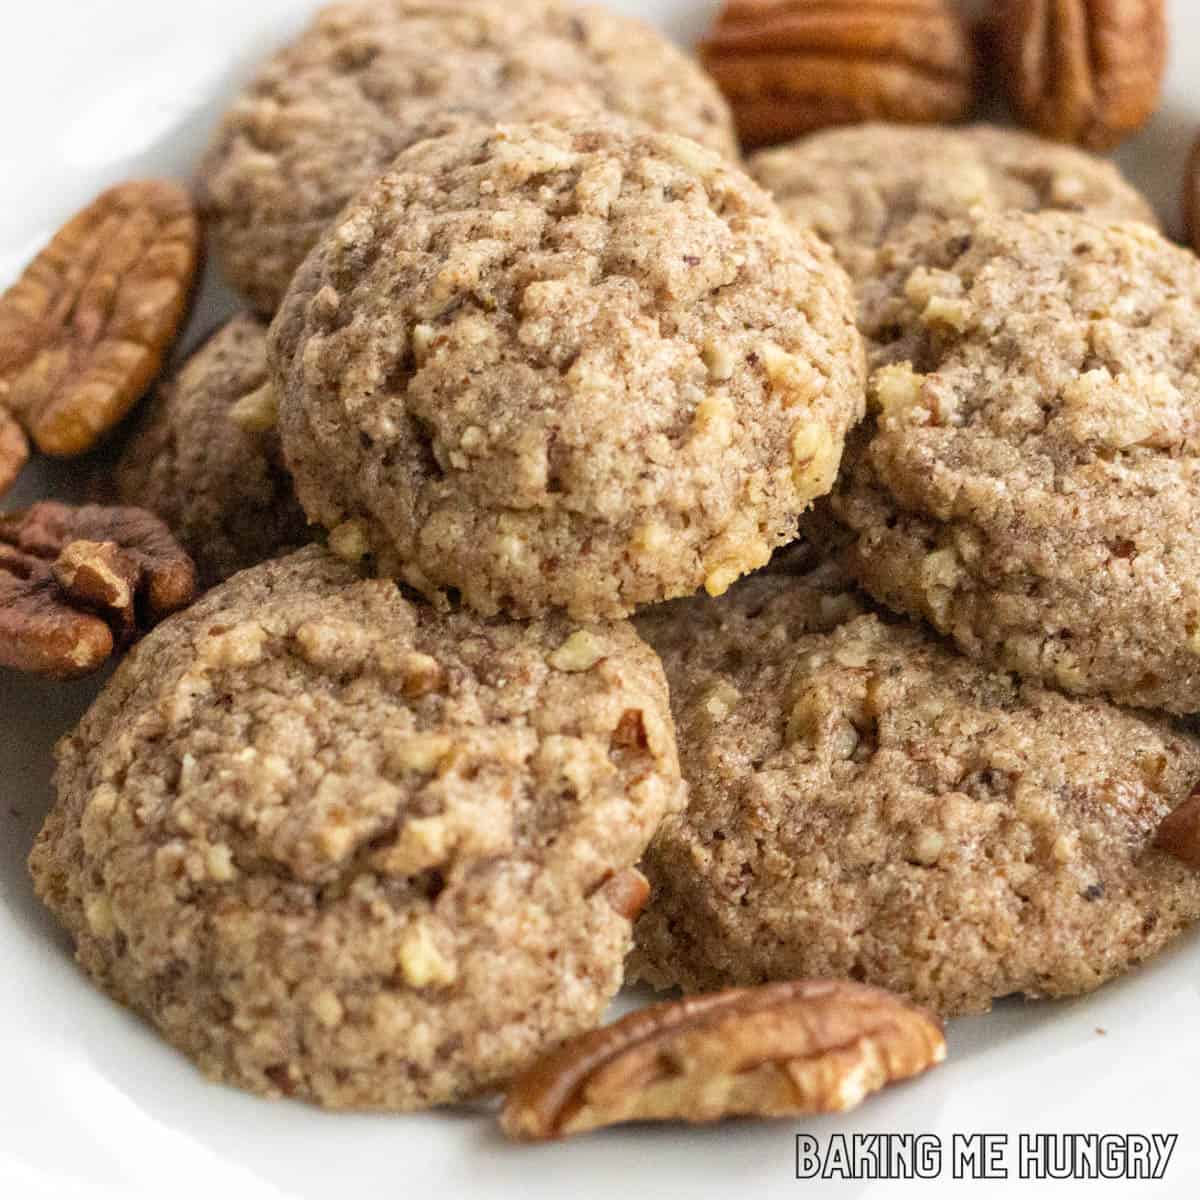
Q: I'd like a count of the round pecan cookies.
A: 7